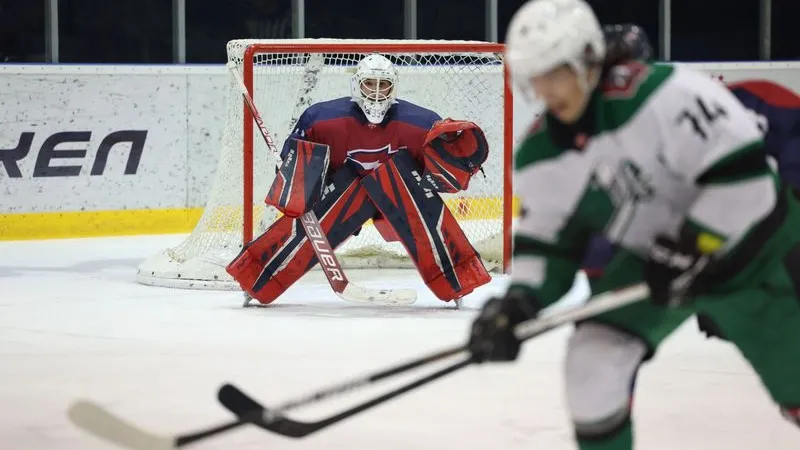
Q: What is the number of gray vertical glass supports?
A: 7